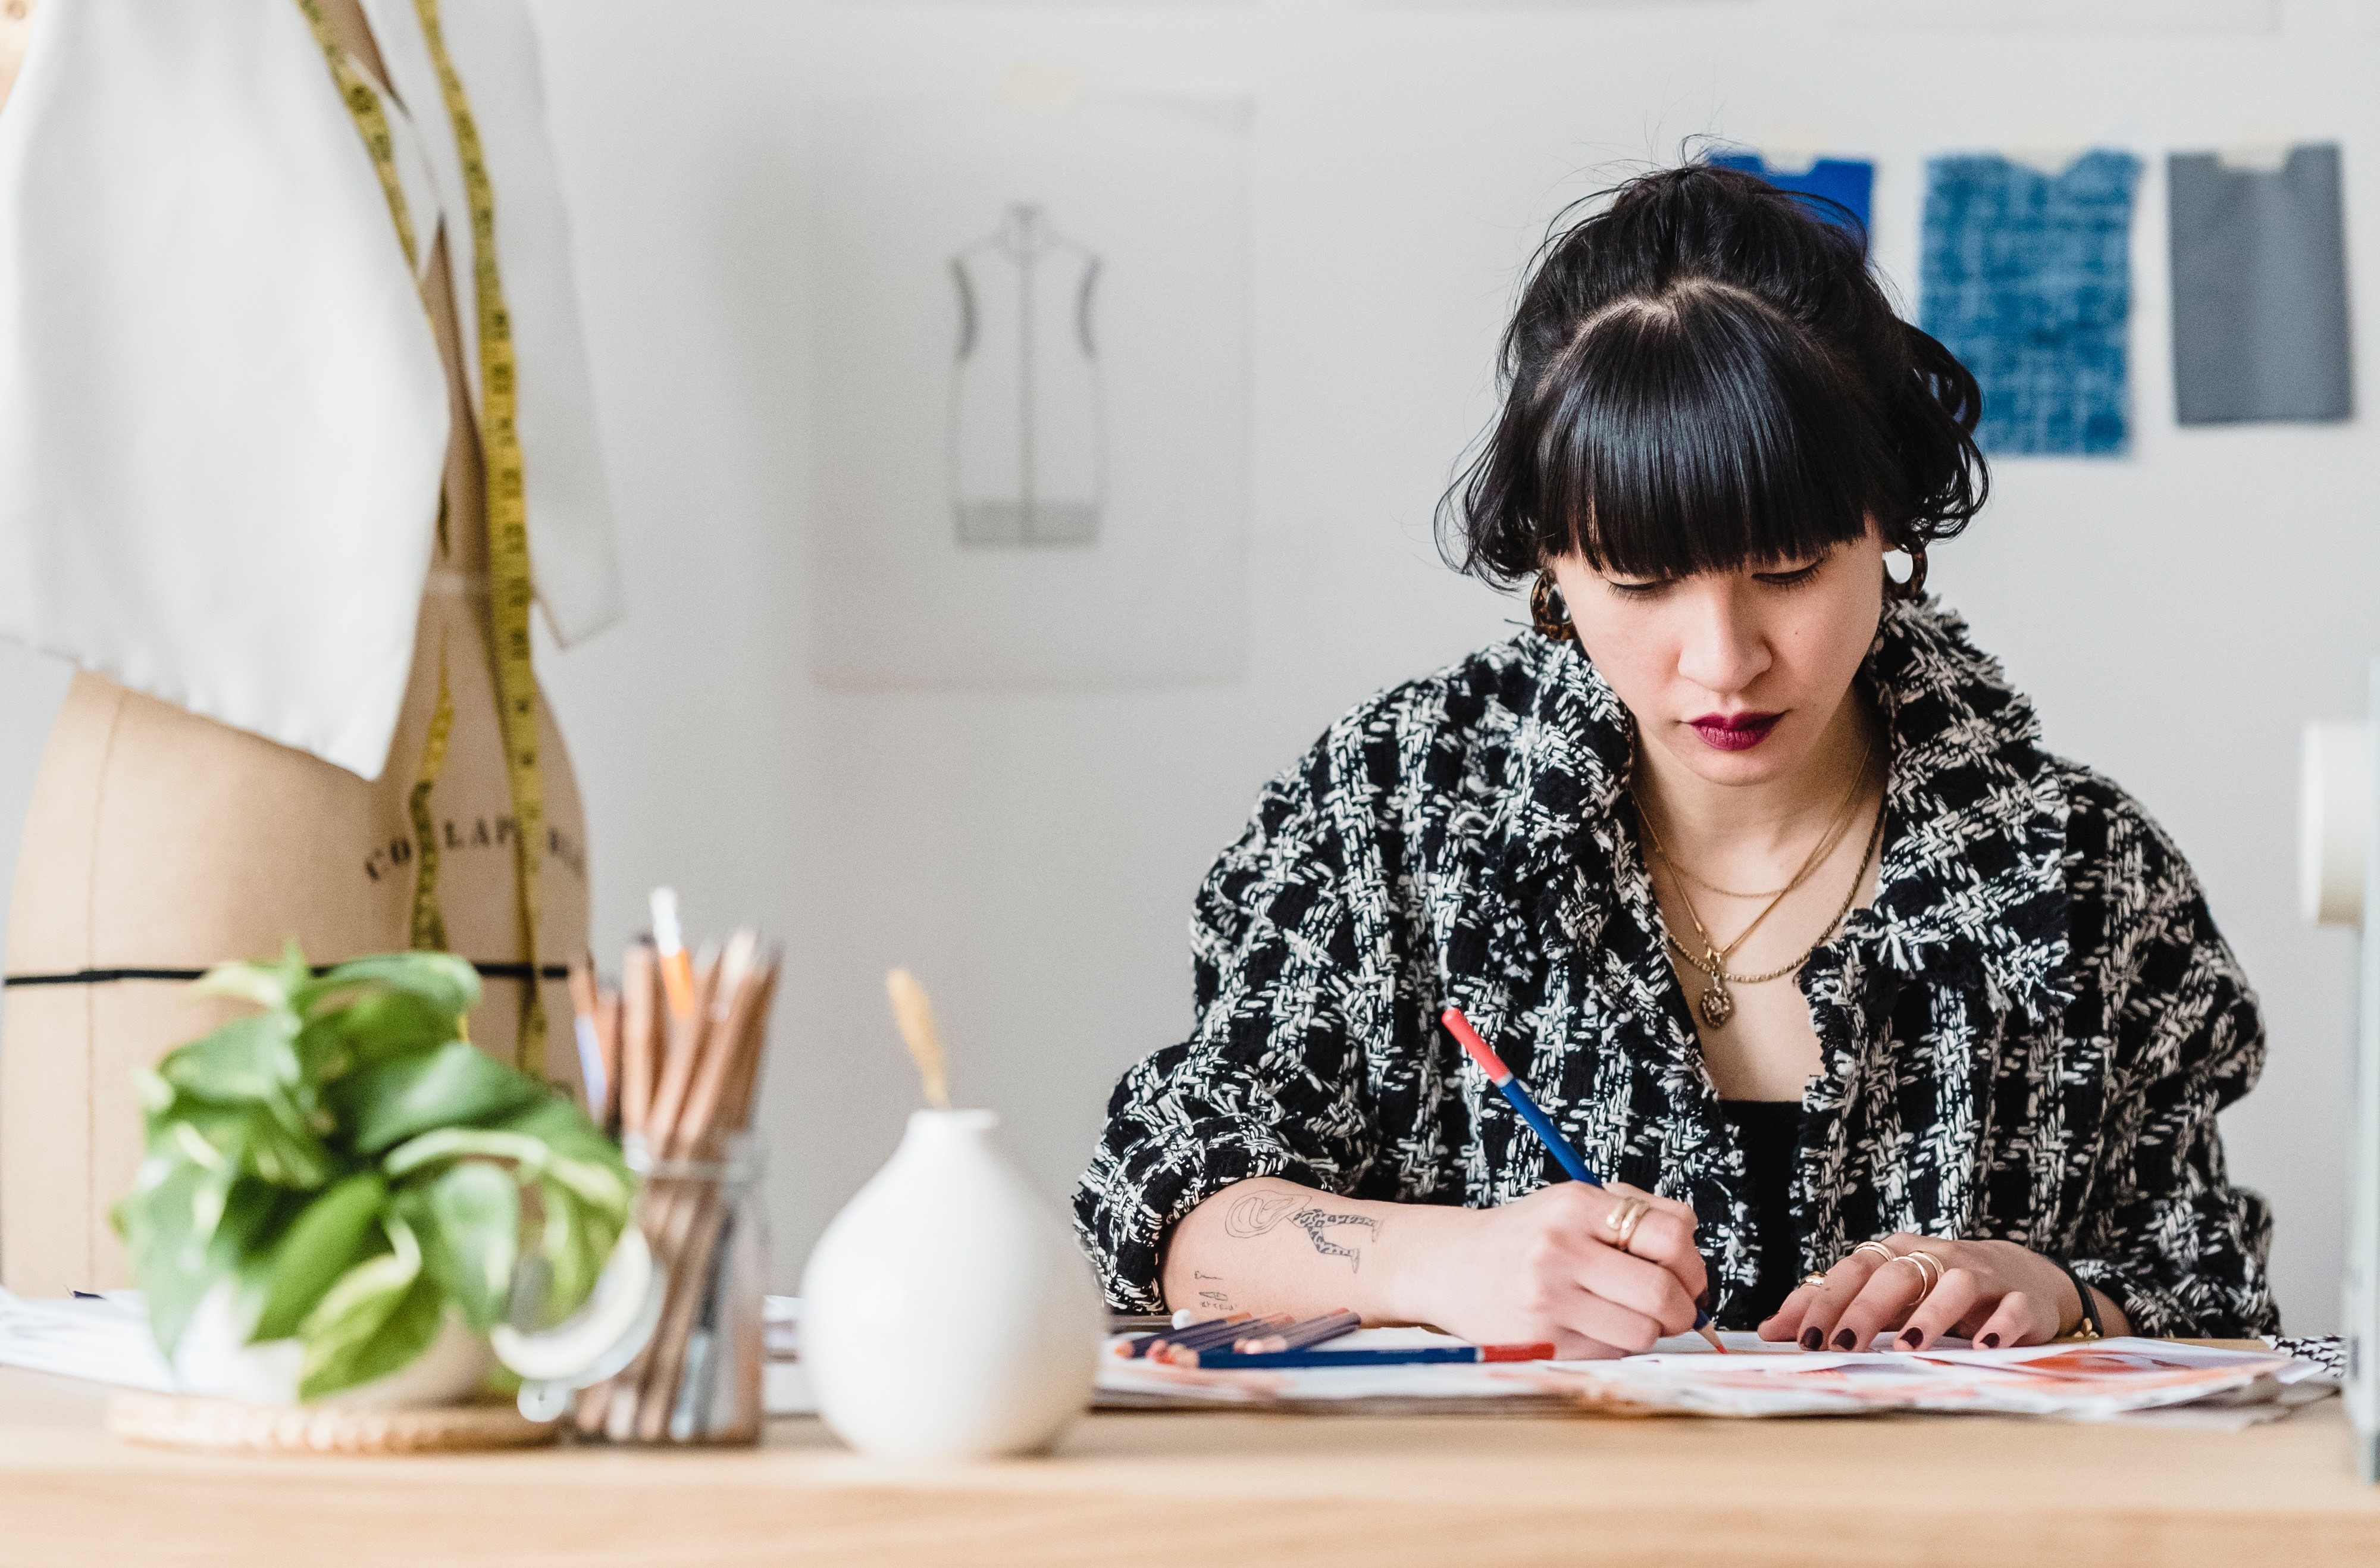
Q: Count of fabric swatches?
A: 3